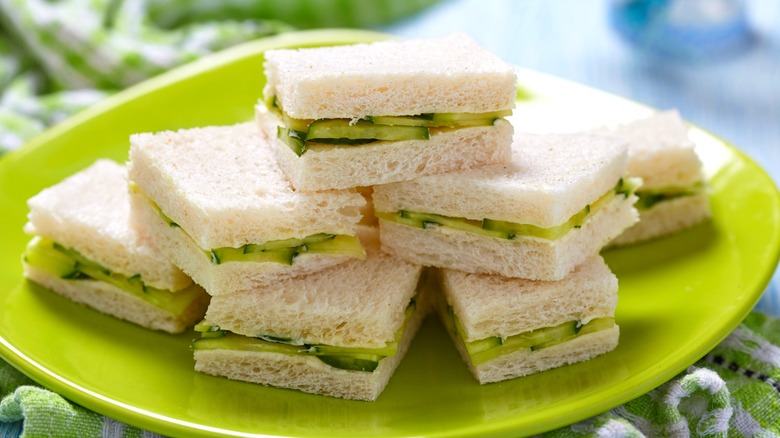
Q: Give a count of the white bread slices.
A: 14